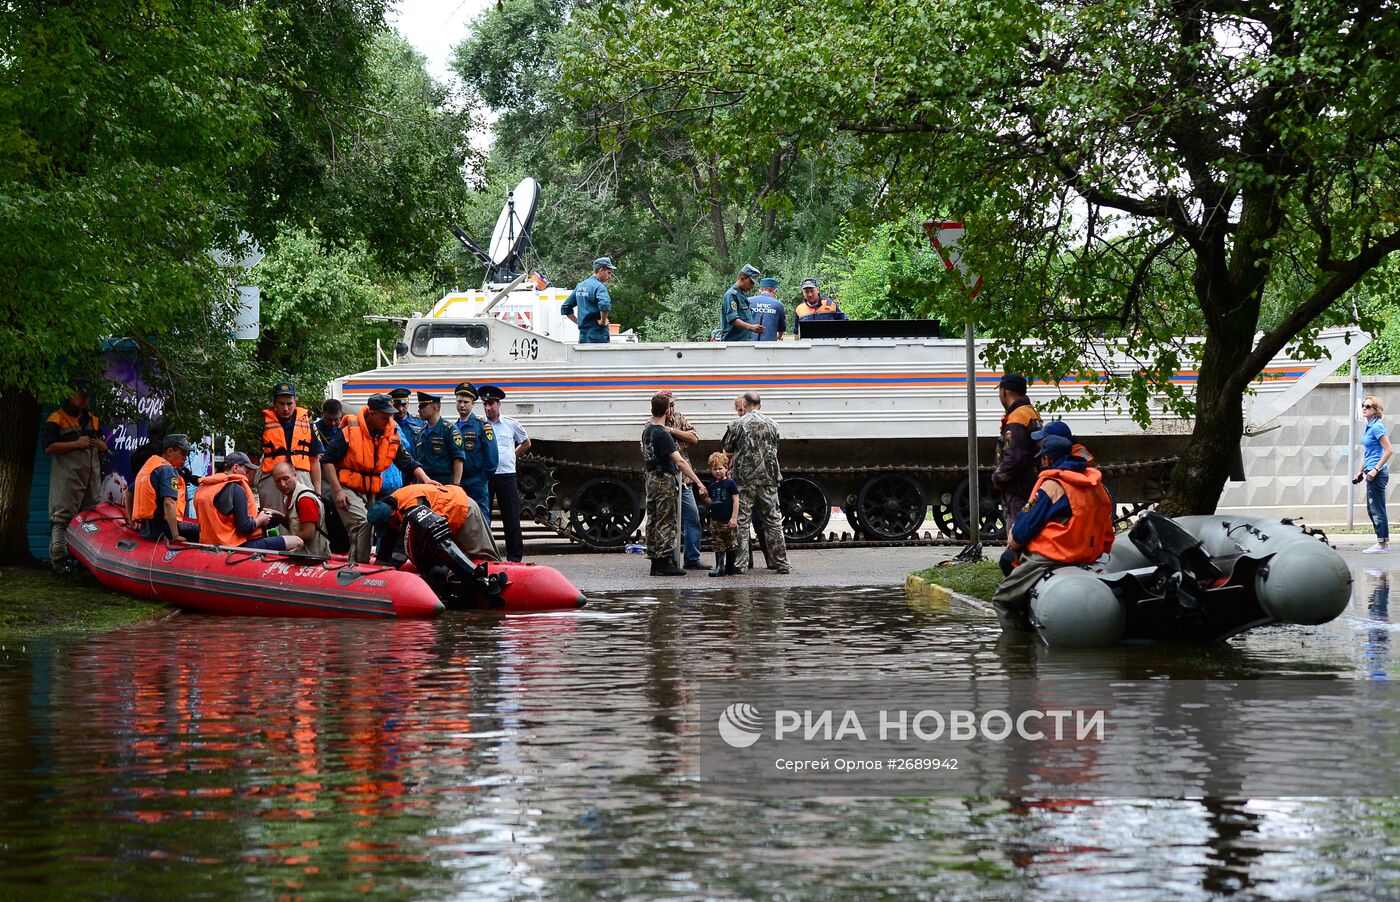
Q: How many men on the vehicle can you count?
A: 4